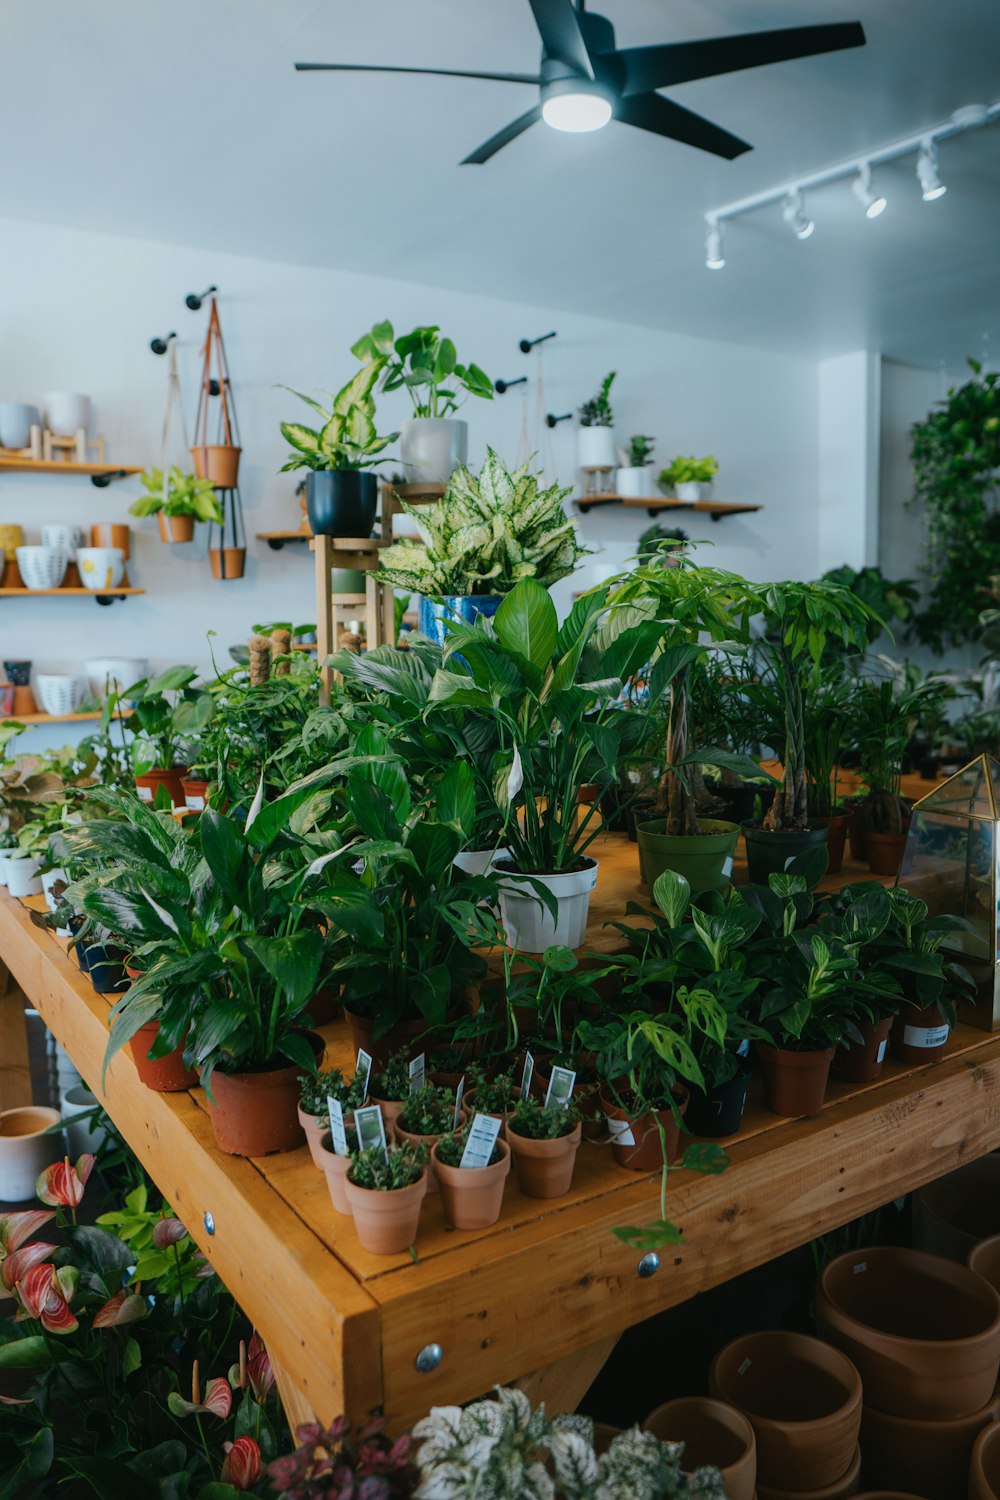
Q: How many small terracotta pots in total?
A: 8